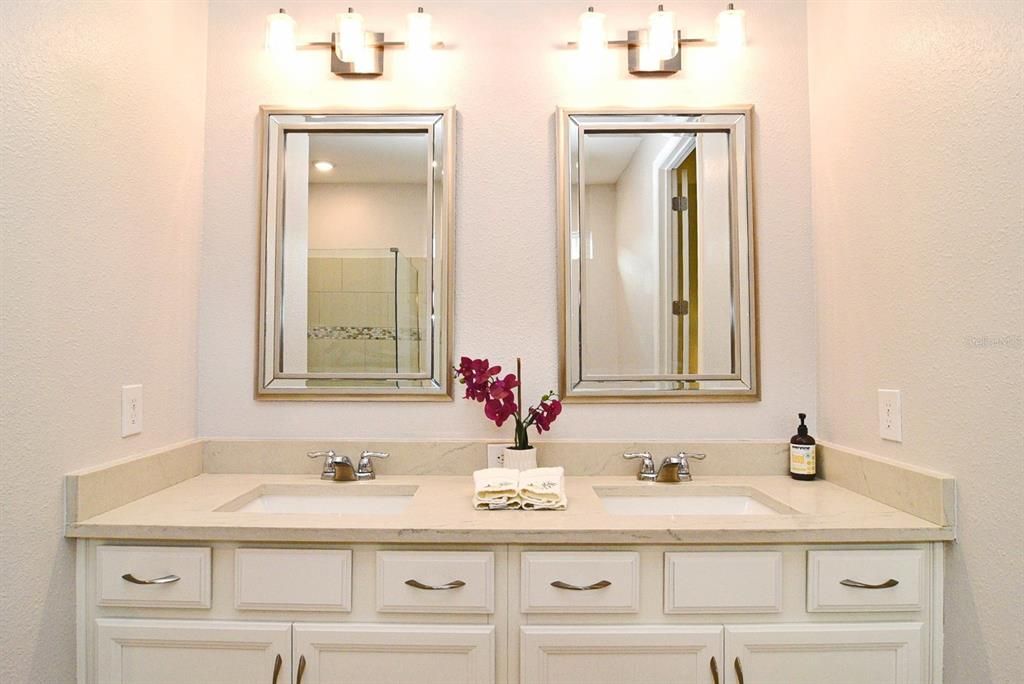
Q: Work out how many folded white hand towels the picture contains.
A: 2